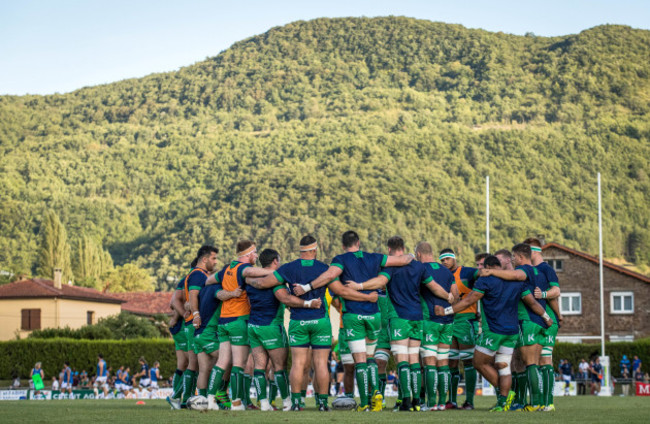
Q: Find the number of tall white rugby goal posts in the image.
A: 2